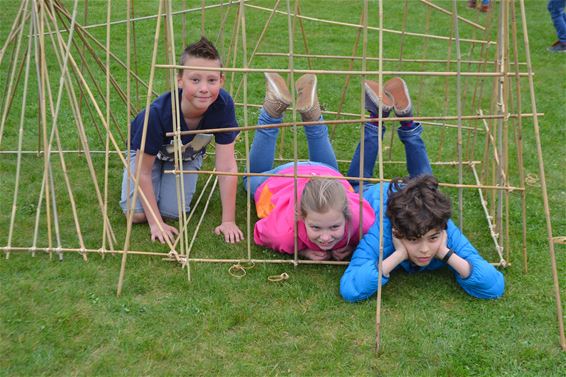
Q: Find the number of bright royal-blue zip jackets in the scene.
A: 1